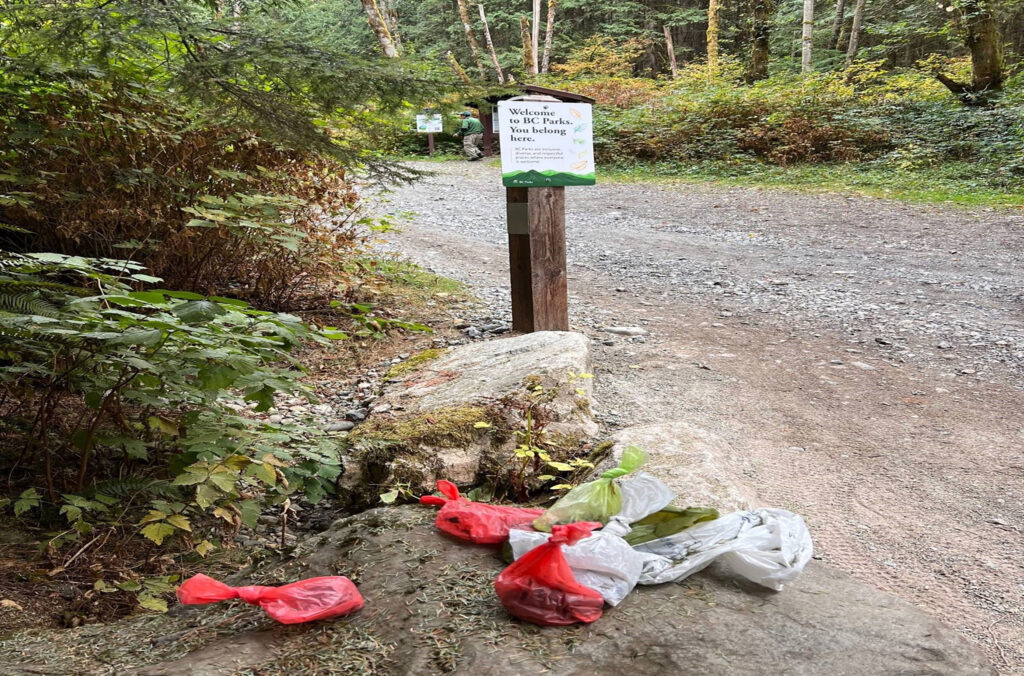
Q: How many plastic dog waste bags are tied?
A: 5